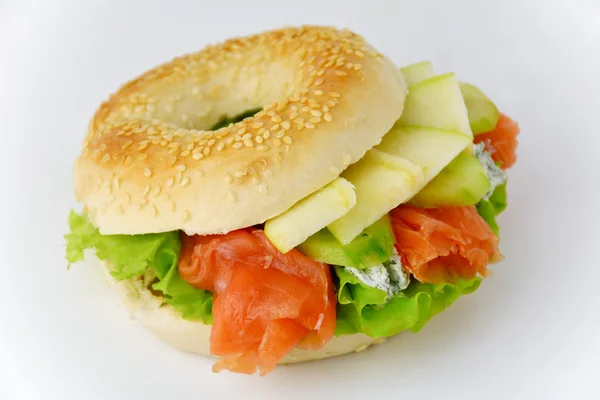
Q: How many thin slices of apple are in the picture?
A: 5